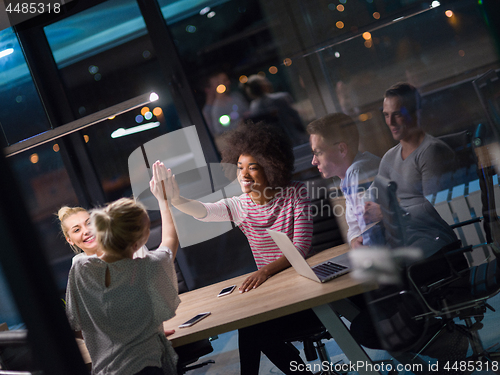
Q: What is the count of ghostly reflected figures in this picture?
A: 2